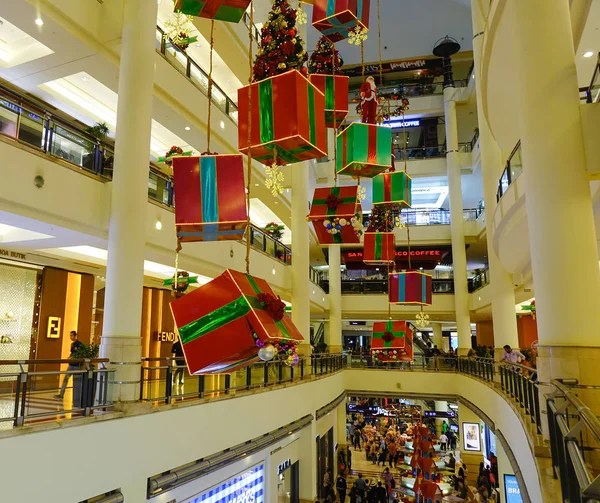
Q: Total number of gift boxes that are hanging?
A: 12